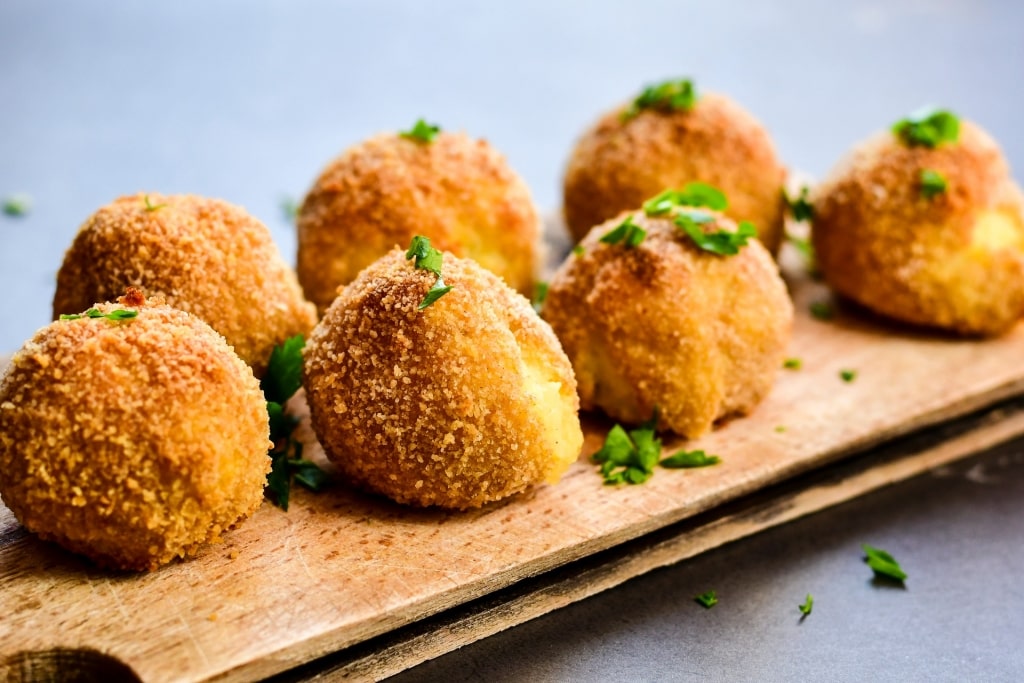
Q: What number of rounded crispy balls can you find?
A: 7